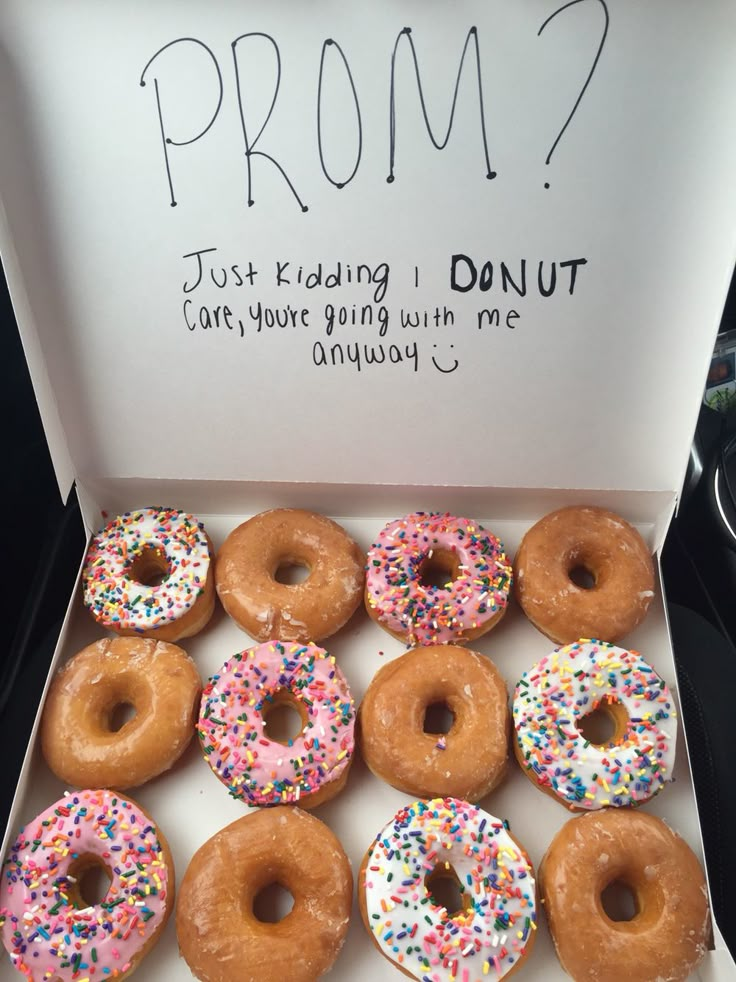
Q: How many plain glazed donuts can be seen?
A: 6